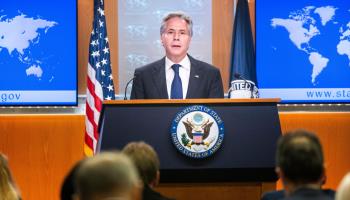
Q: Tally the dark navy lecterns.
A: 1